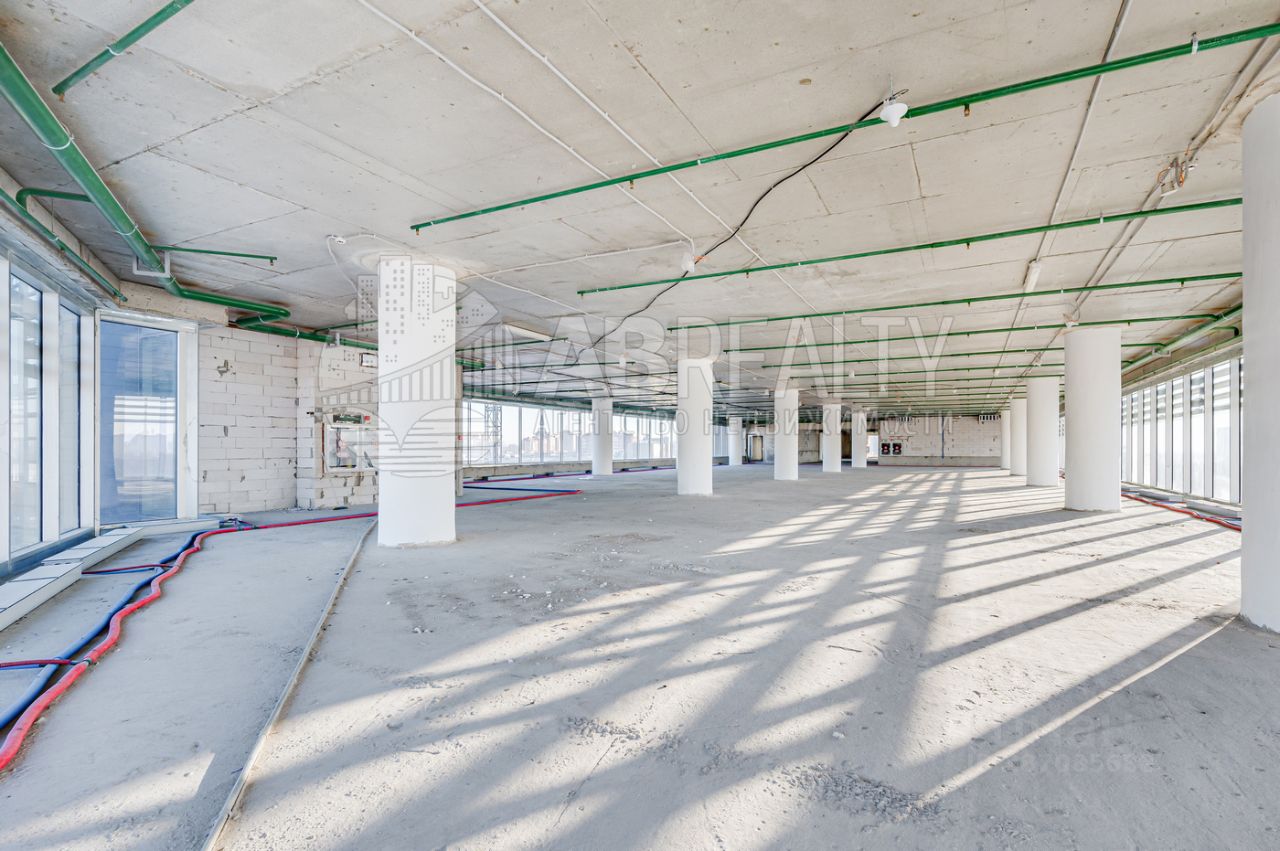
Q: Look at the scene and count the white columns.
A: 12